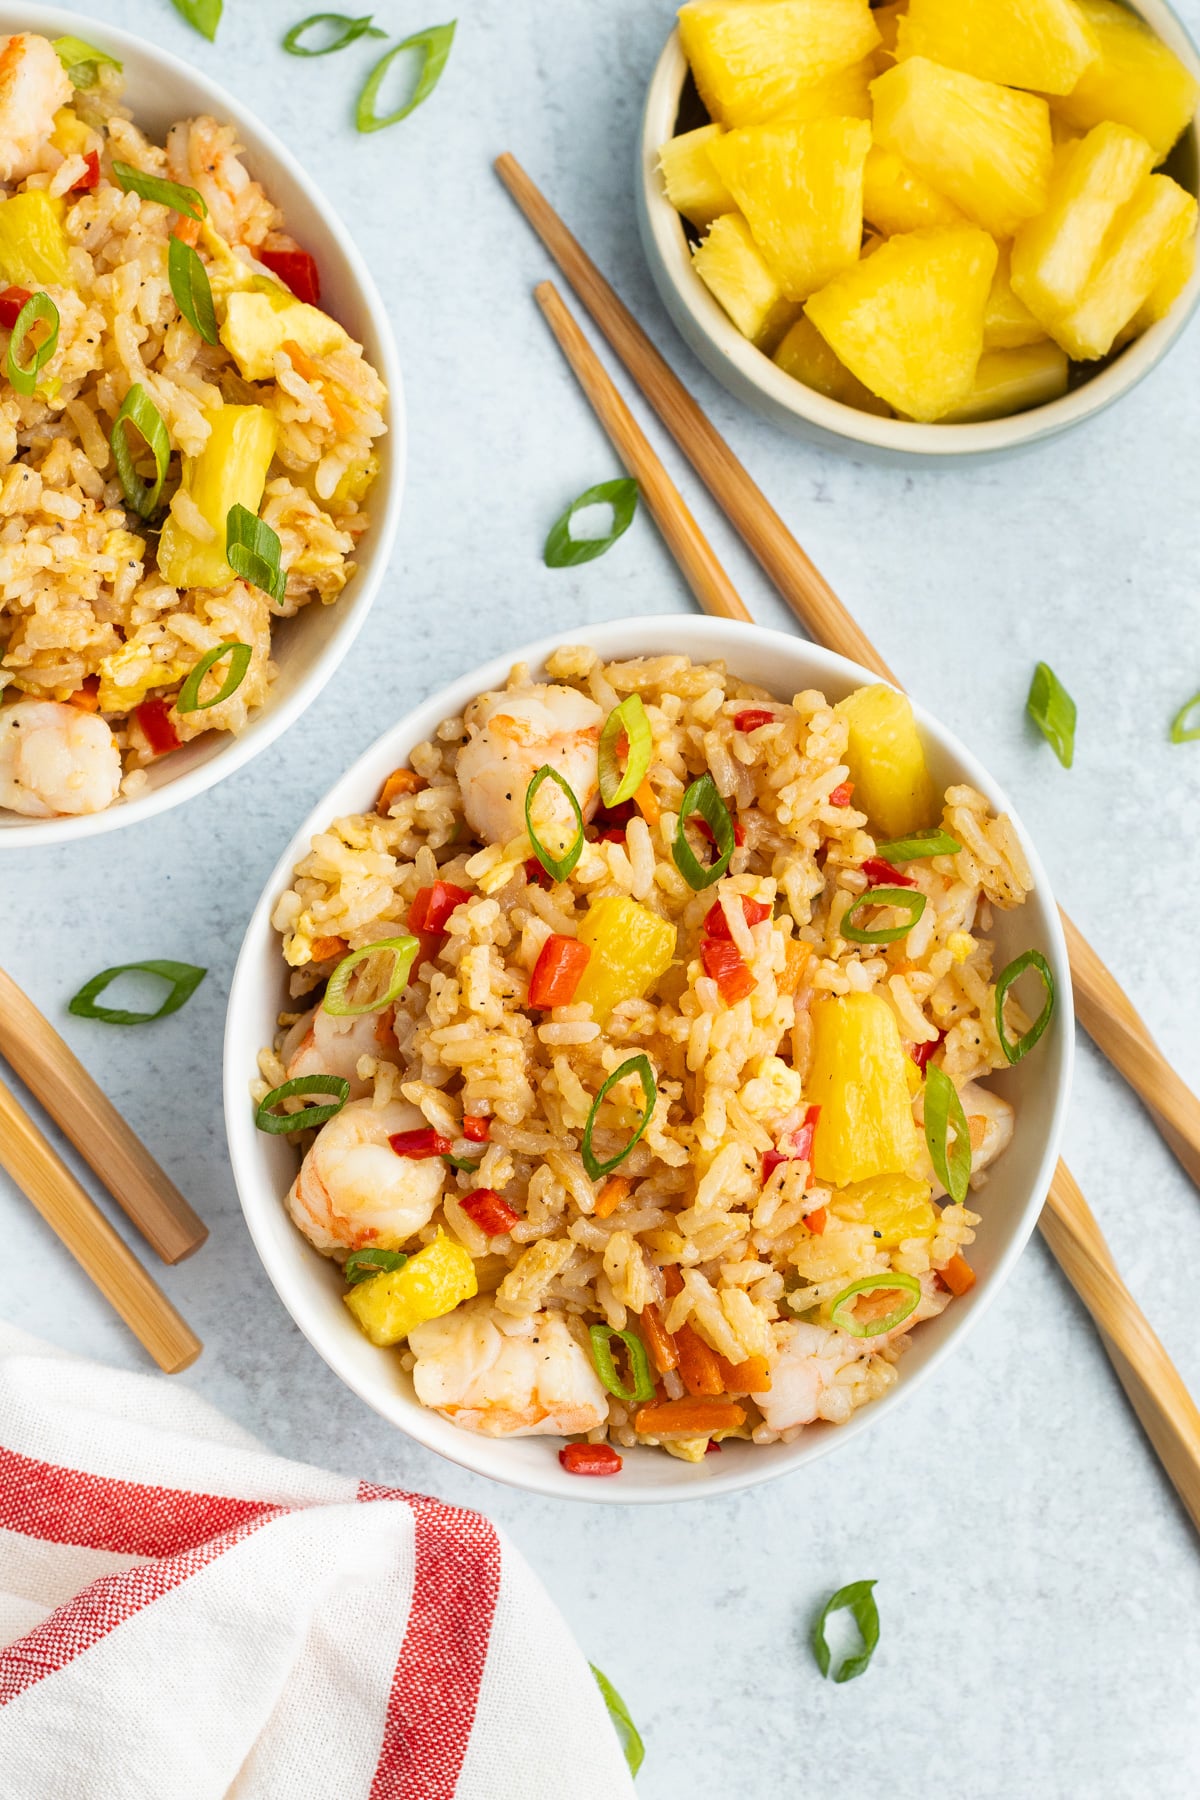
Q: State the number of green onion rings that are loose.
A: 9